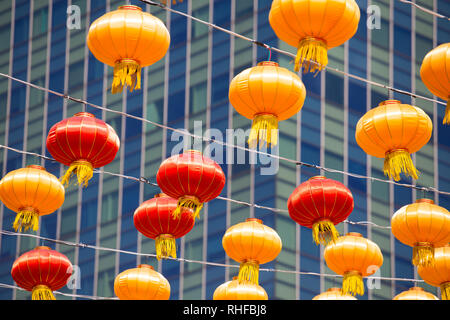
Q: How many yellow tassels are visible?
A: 15